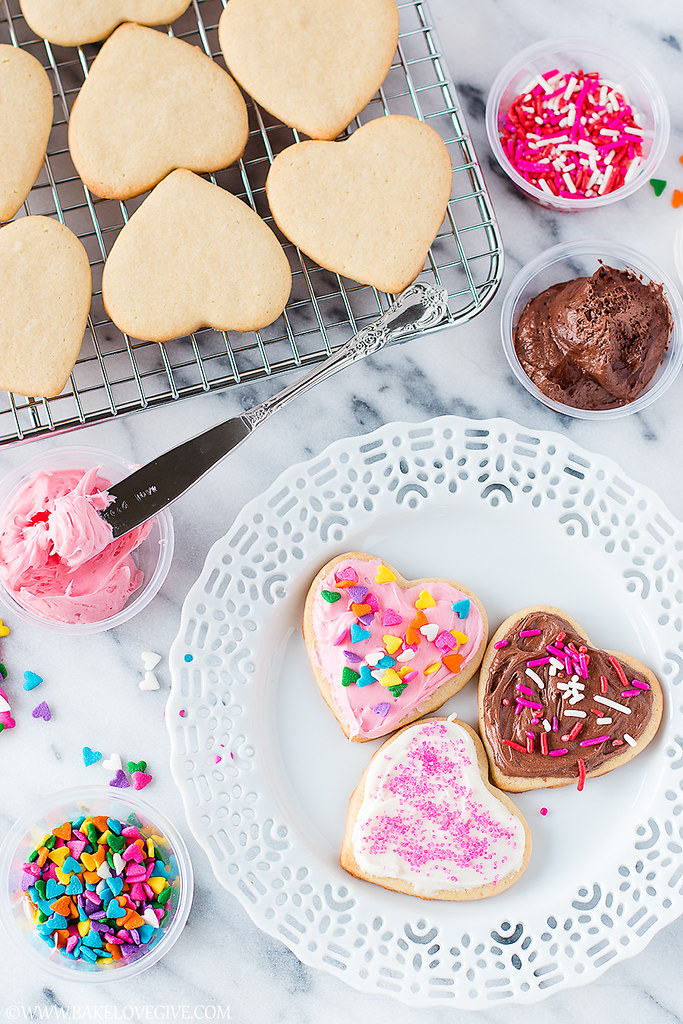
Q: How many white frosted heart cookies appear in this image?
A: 1